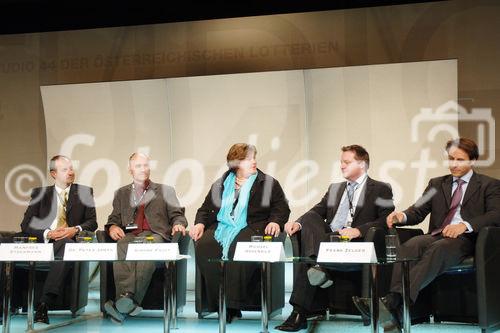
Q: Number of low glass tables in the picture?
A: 2